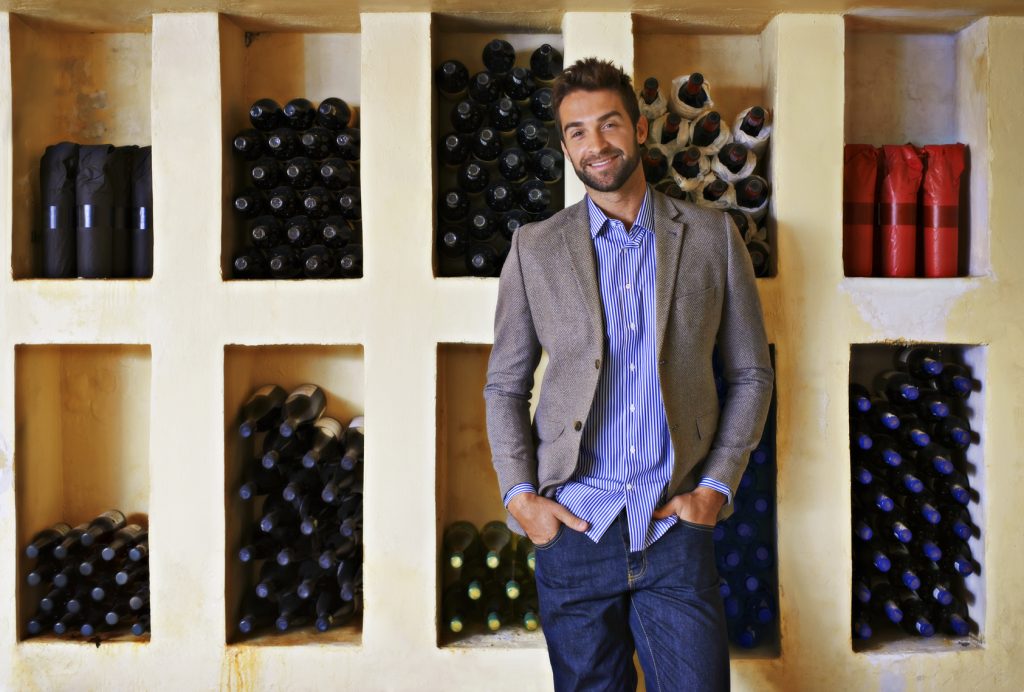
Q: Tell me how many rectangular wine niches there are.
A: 10